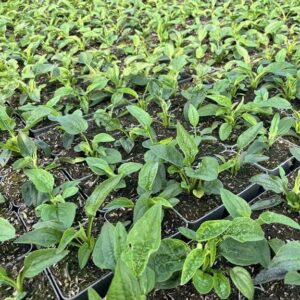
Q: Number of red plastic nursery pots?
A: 0